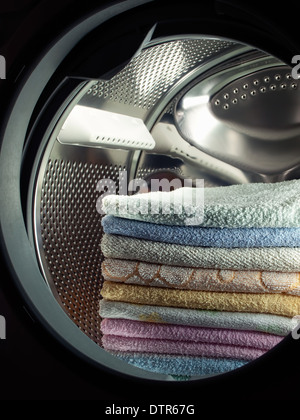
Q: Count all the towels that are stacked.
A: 9